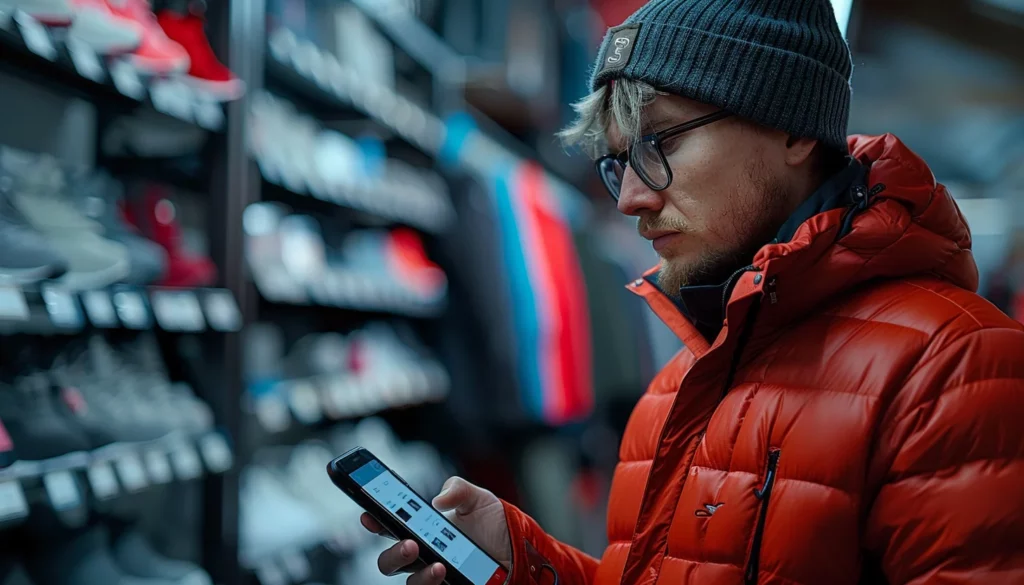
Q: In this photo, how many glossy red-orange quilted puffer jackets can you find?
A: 1